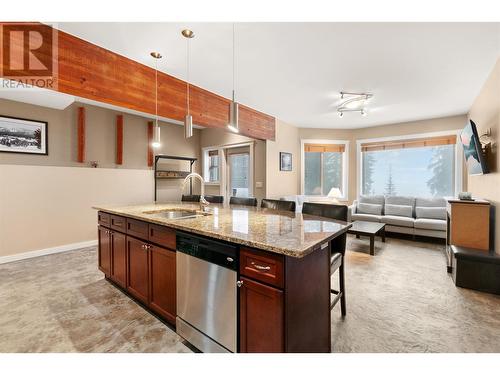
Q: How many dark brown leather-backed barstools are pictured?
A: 5